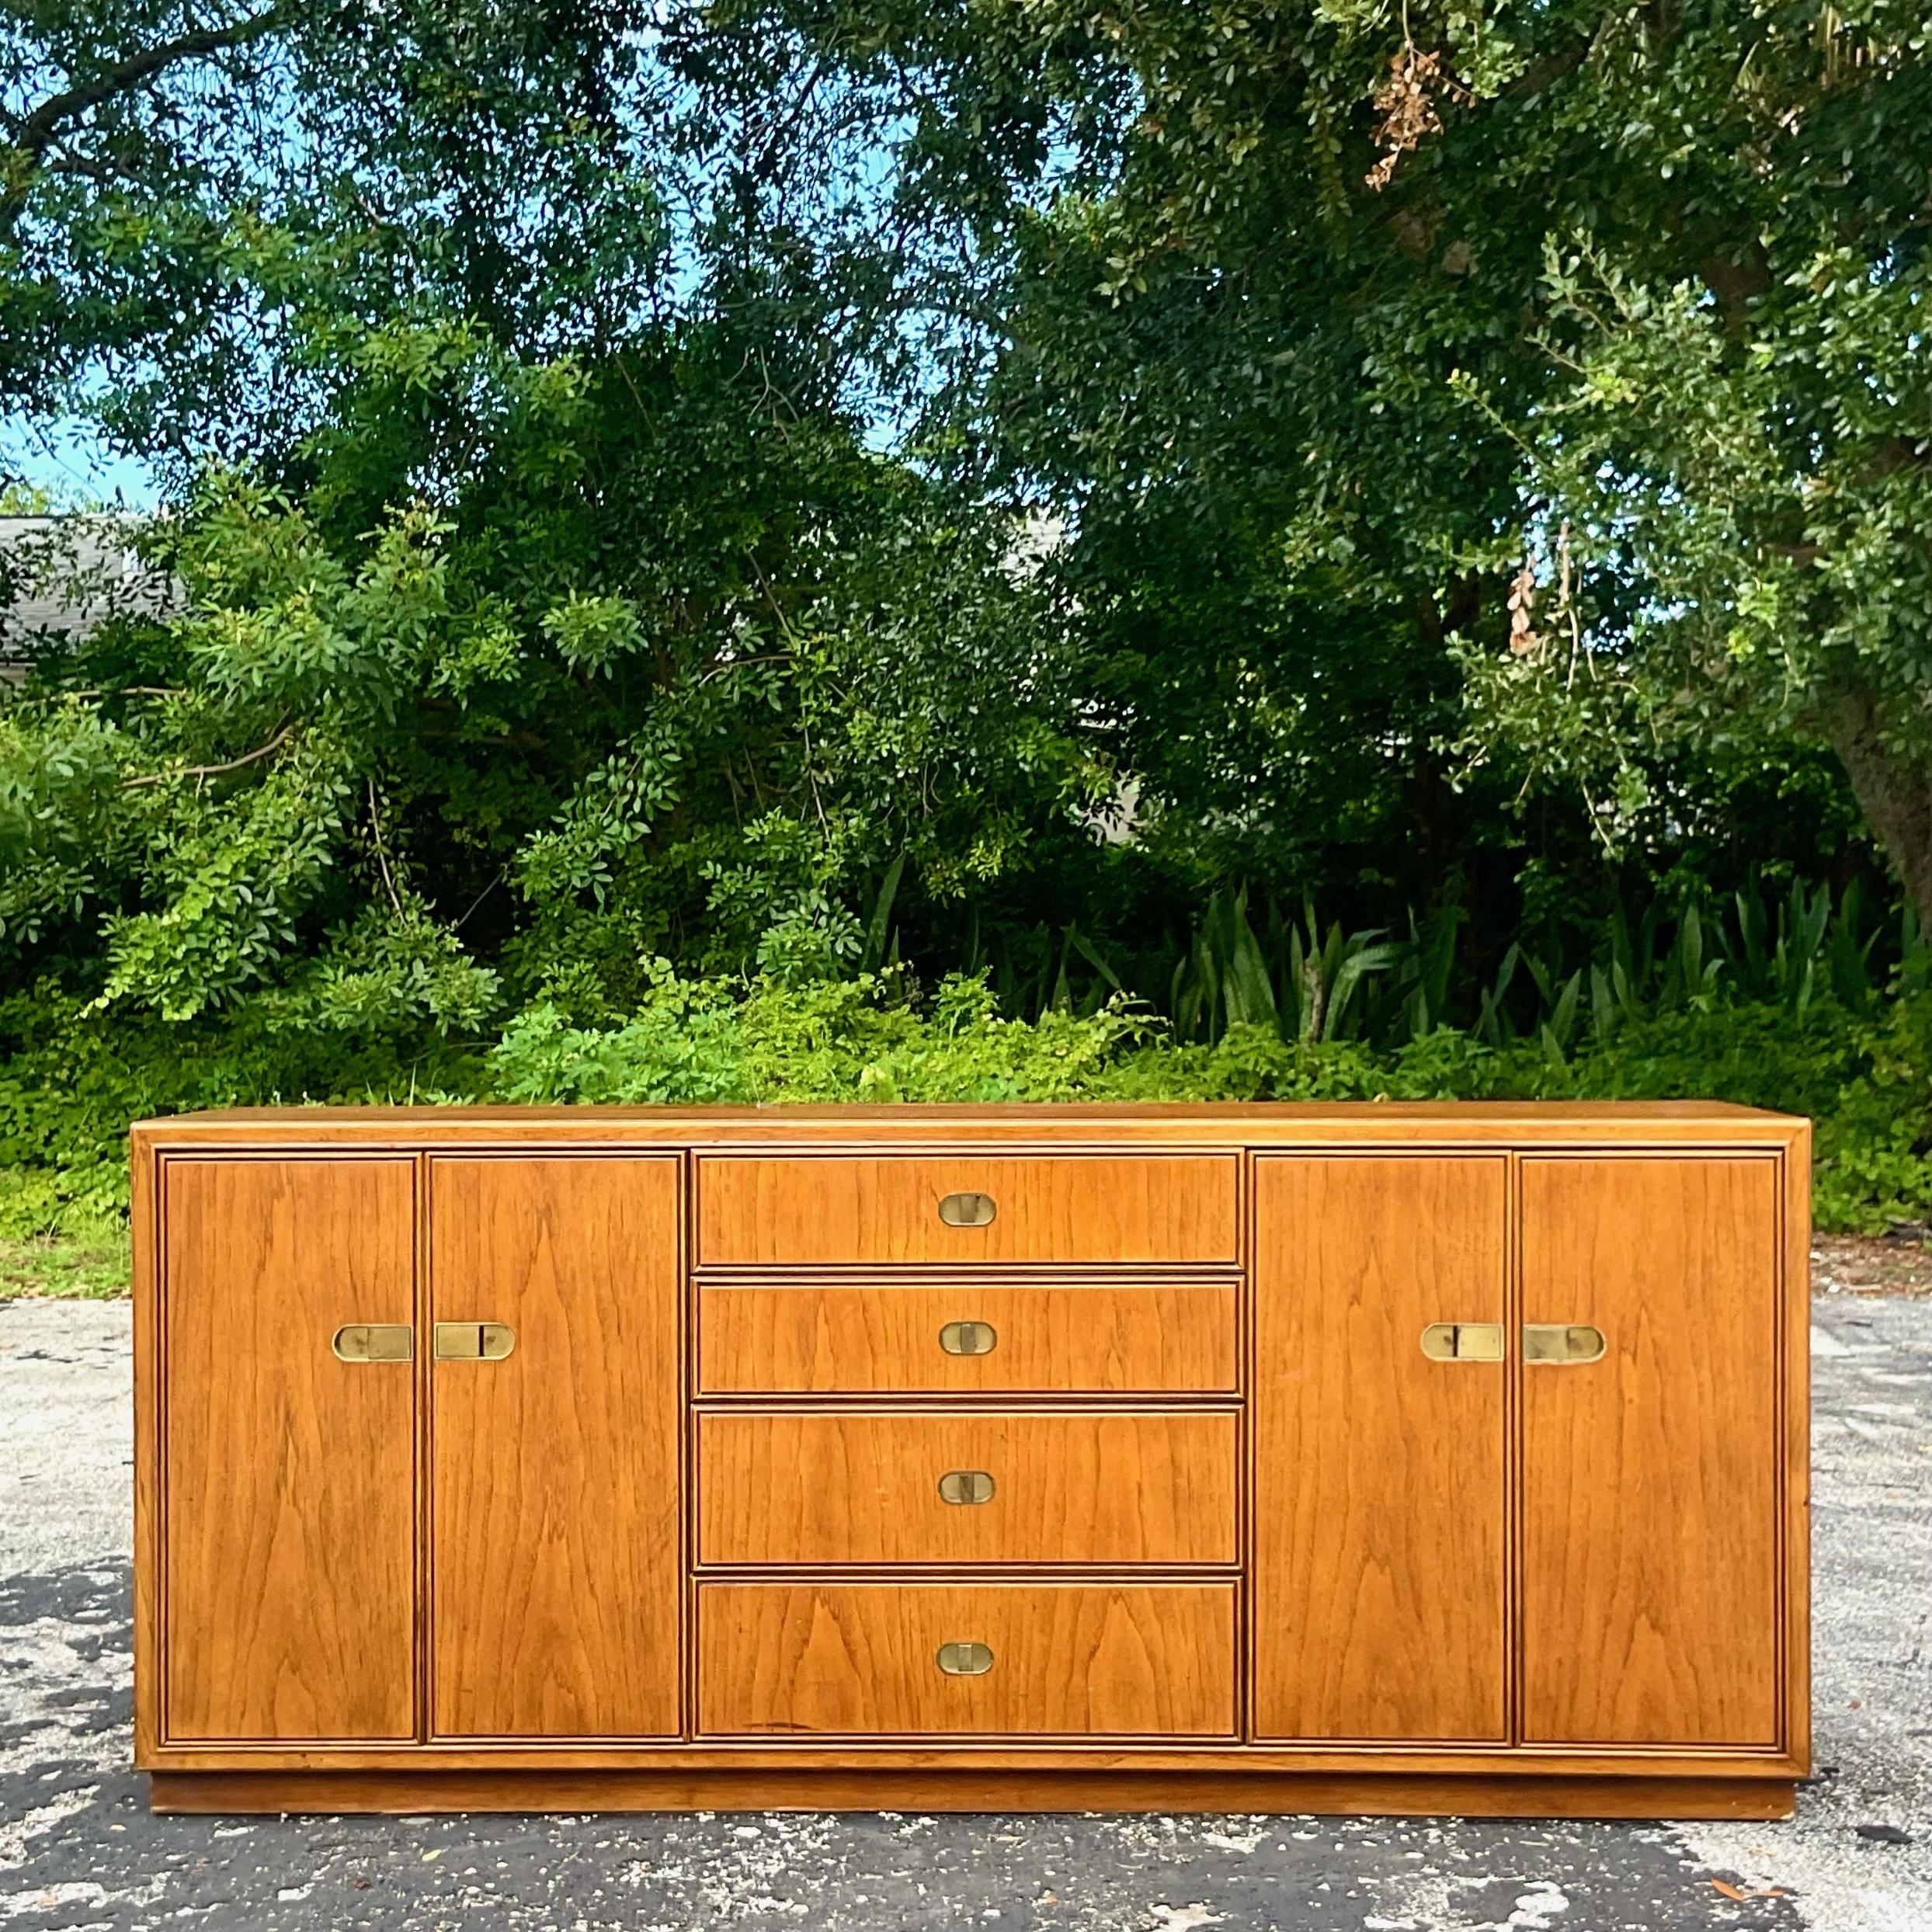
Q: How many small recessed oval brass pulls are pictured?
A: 4